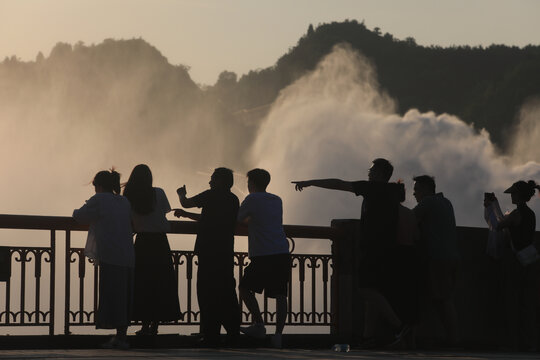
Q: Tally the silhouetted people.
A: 8